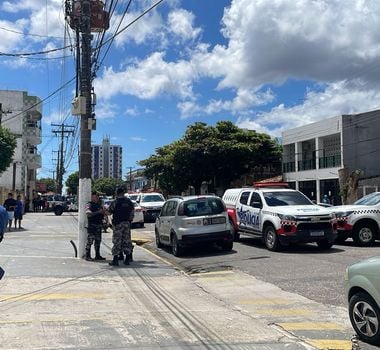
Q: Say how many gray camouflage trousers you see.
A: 2